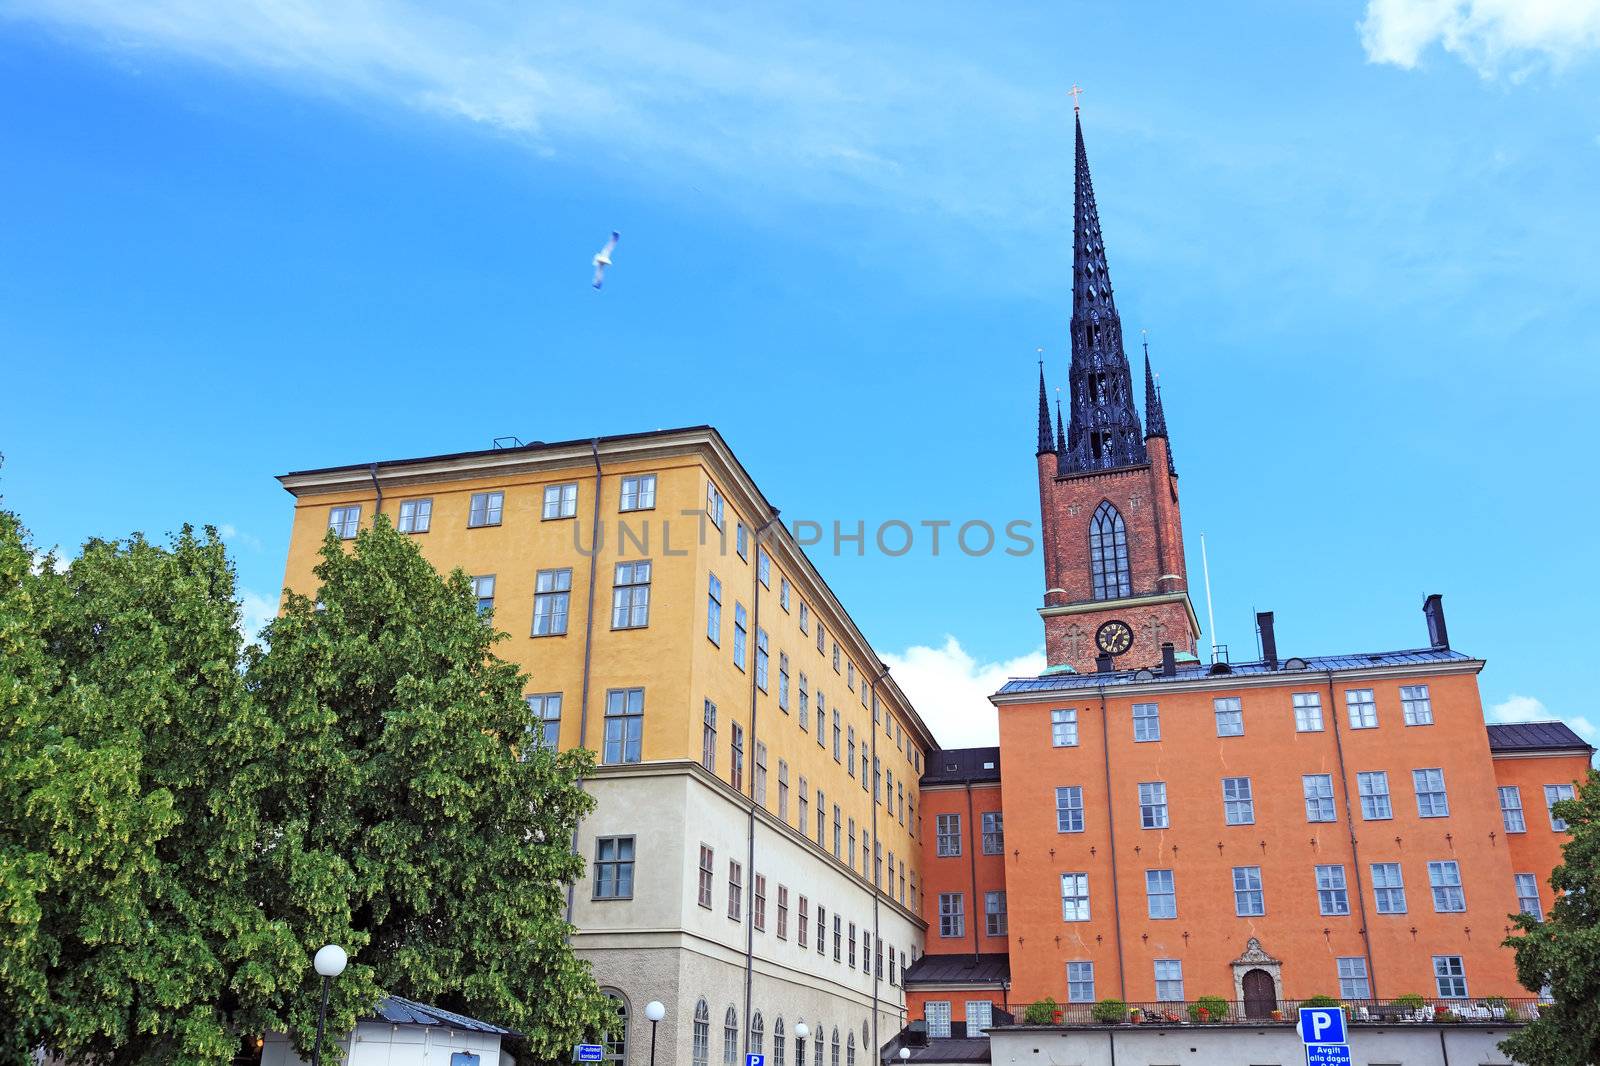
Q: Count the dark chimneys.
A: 4